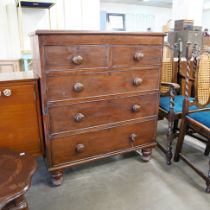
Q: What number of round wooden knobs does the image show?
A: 8